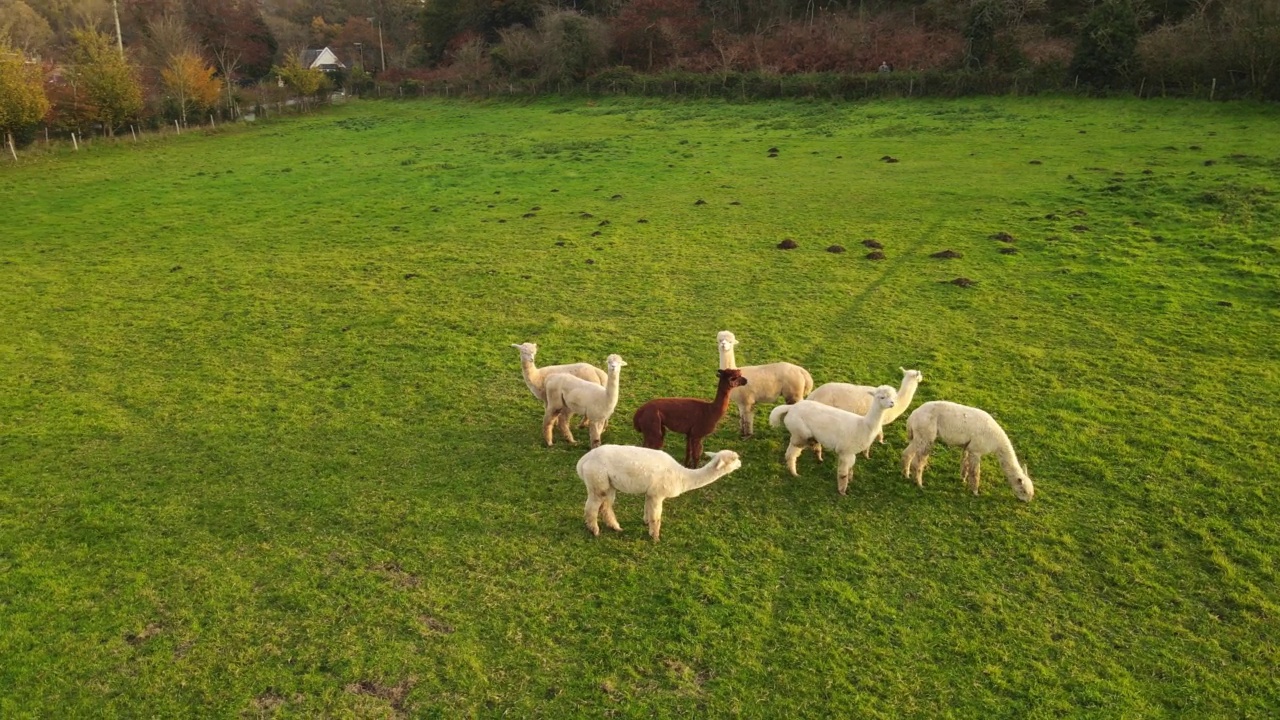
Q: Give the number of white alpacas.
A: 7